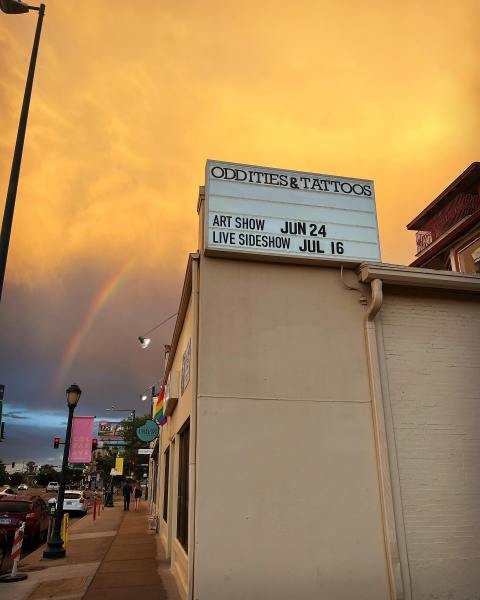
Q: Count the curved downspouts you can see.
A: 1